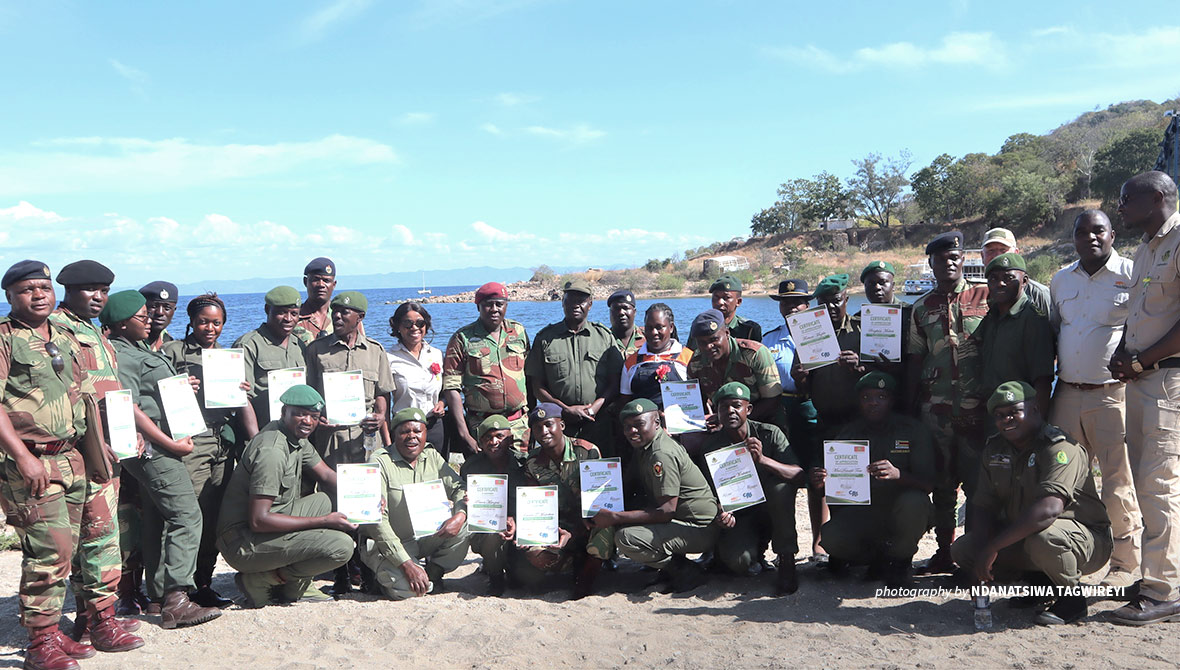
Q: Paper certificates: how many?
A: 15